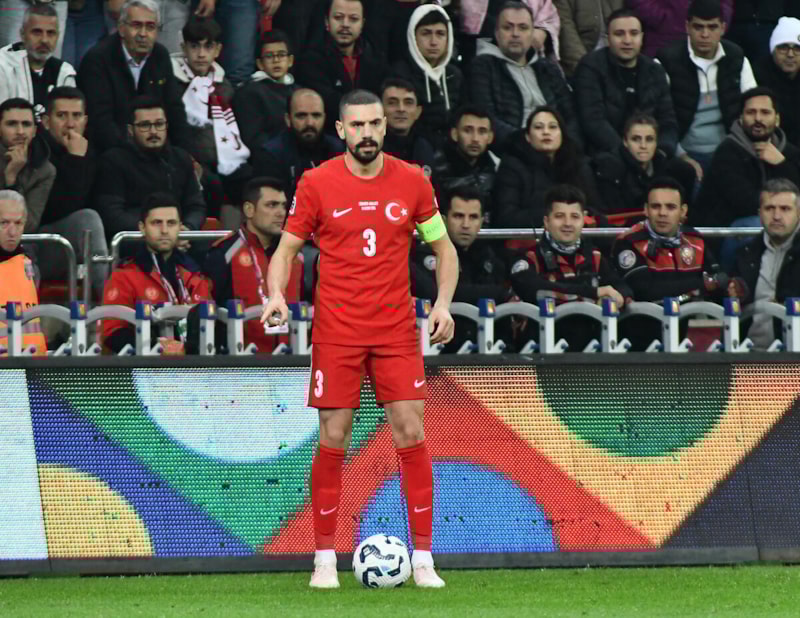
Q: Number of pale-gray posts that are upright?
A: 13